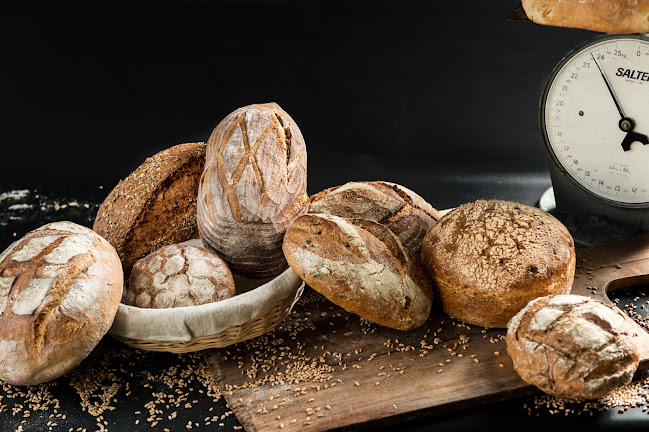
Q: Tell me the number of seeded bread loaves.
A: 1